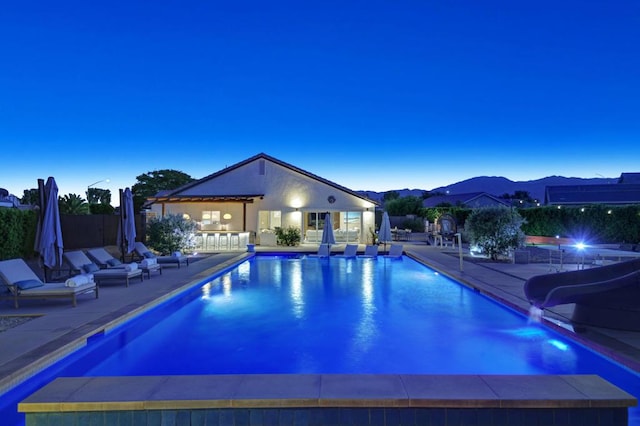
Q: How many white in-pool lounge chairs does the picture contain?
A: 4